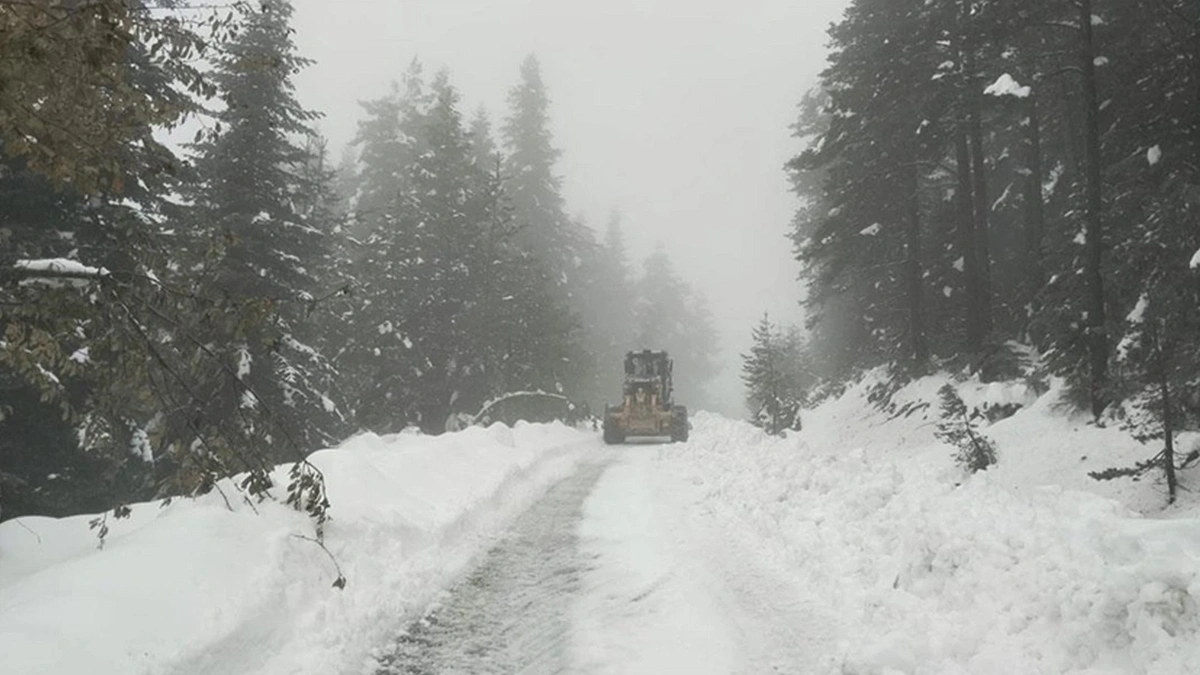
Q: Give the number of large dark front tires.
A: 2